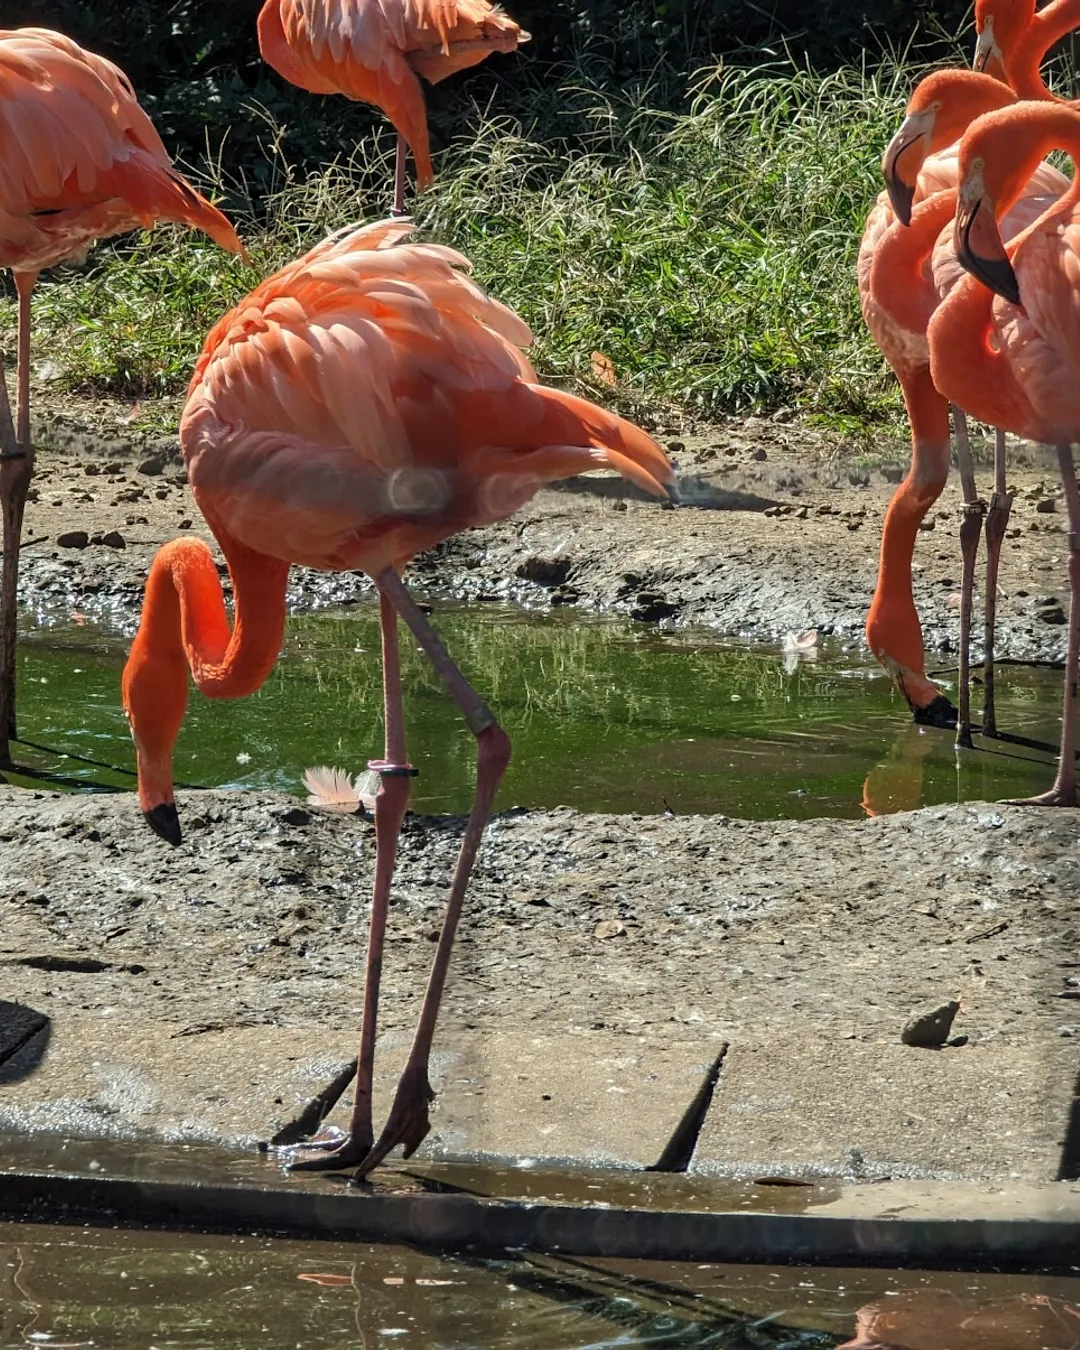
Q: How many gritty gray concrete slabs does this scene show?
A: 3